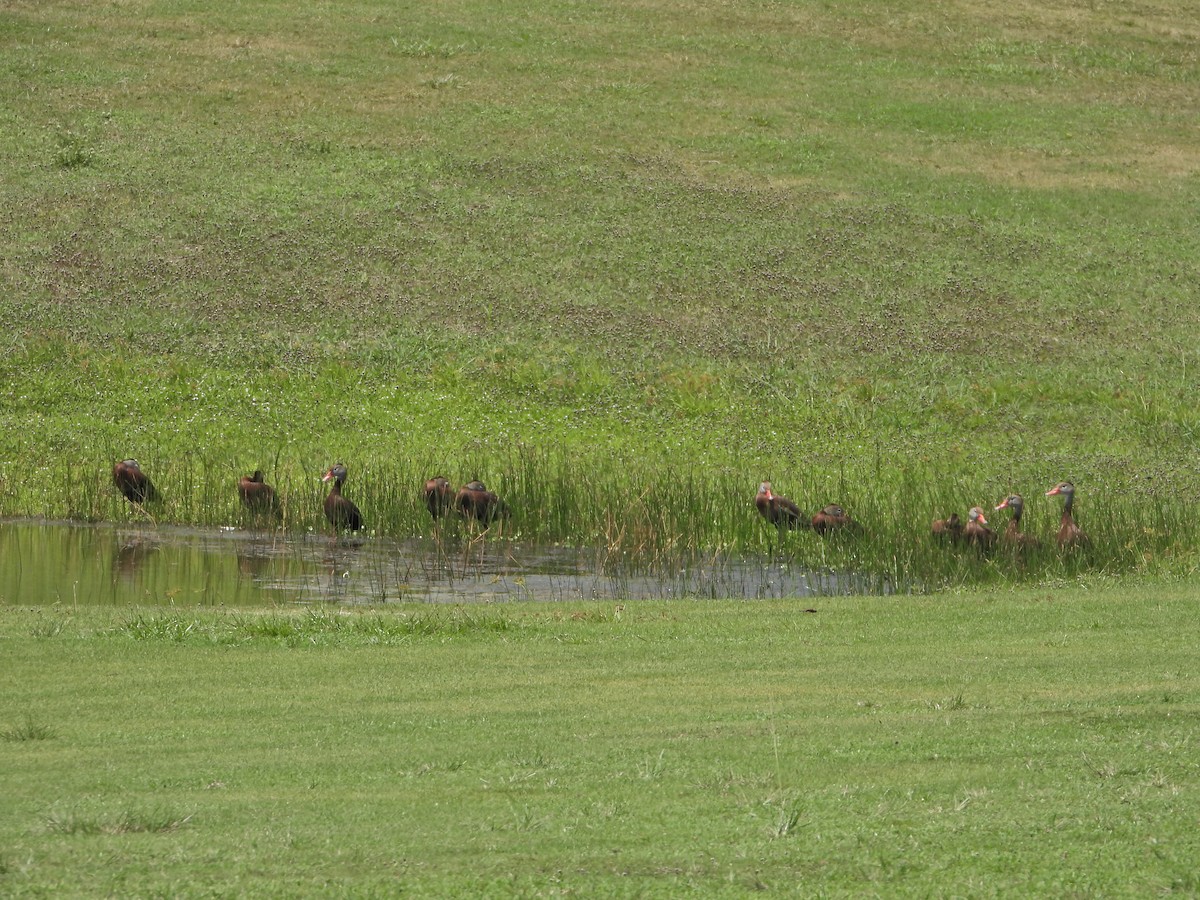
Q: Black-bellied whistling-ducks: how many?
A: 11